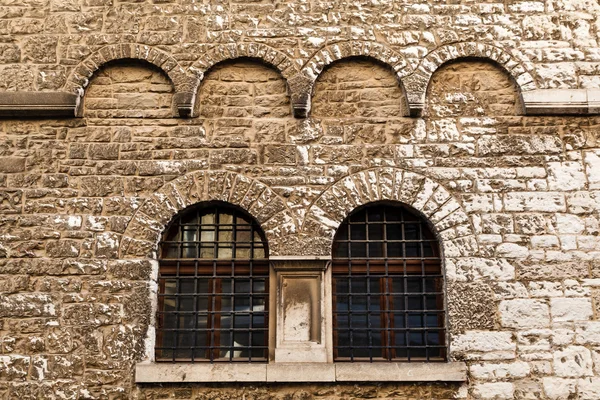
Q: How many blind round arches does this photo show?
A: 4